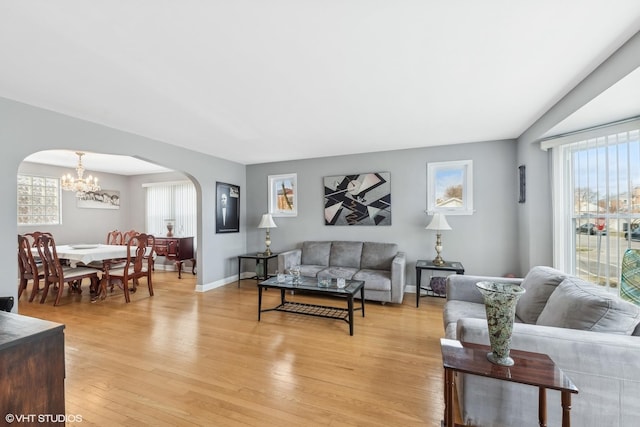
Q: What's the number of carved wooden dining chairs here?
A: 6